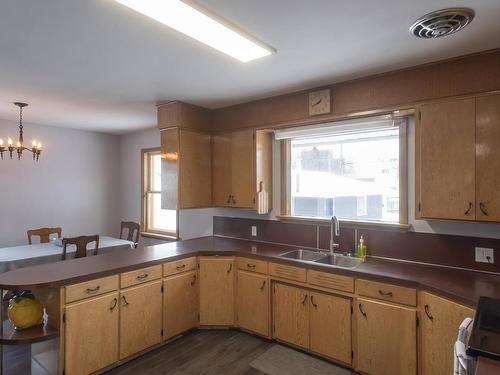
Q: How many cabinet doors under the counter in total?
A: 9